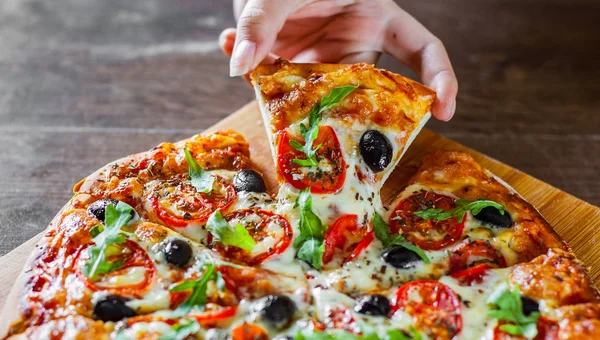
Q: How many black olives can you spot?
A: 10